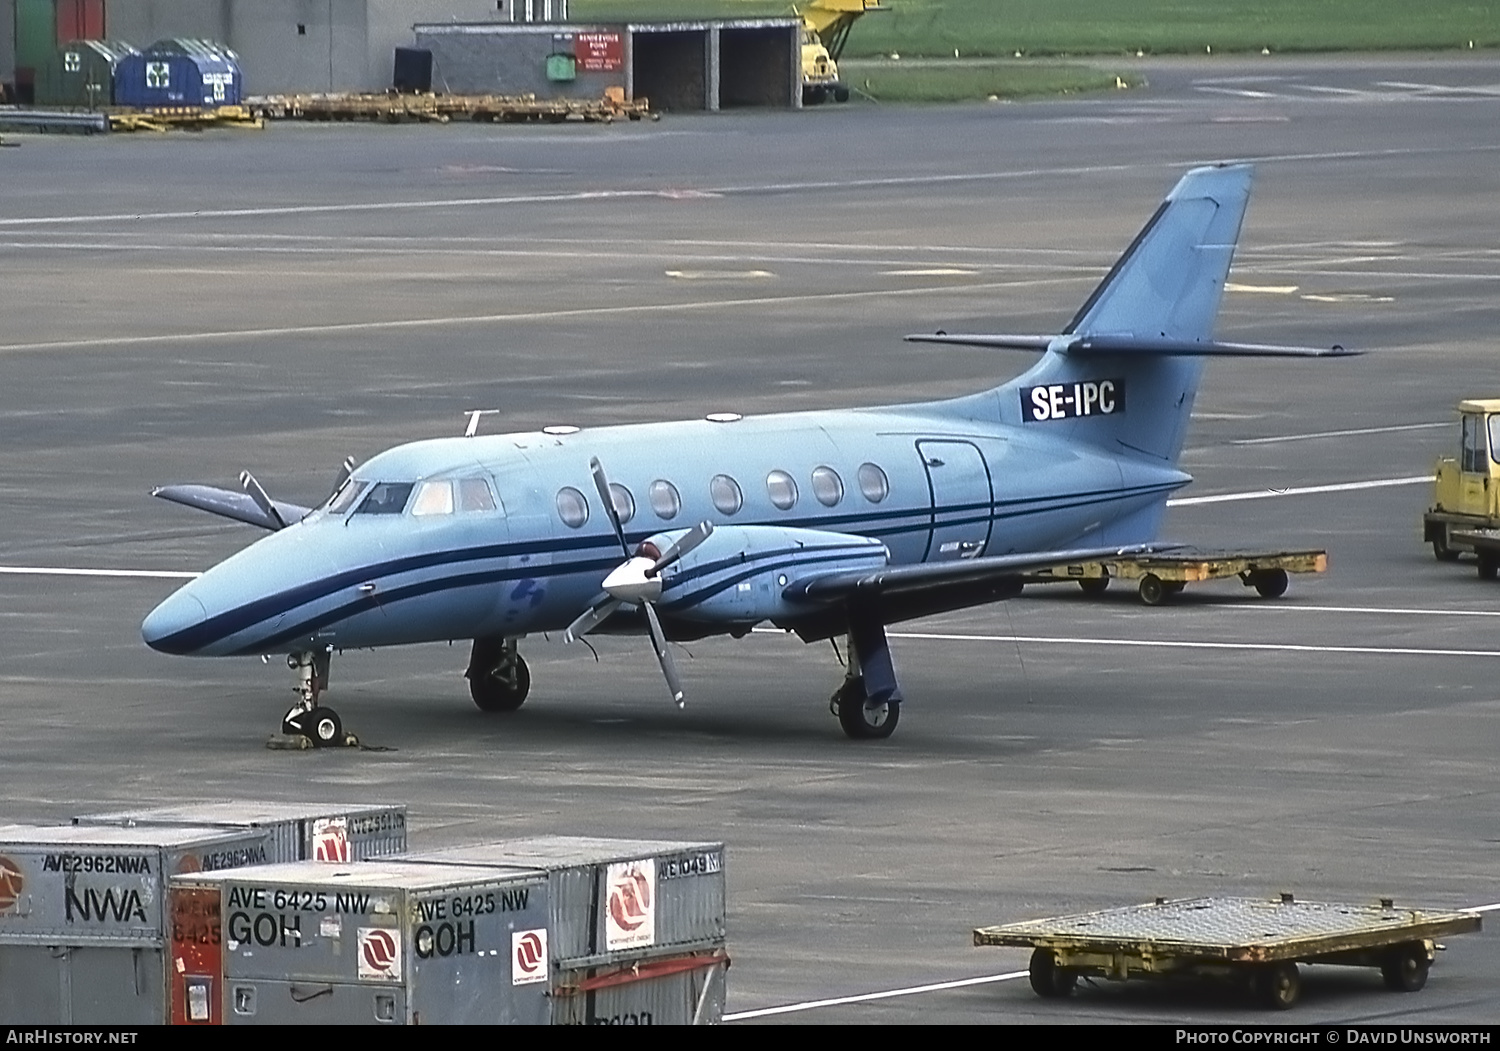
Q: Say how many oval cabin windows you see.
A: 7